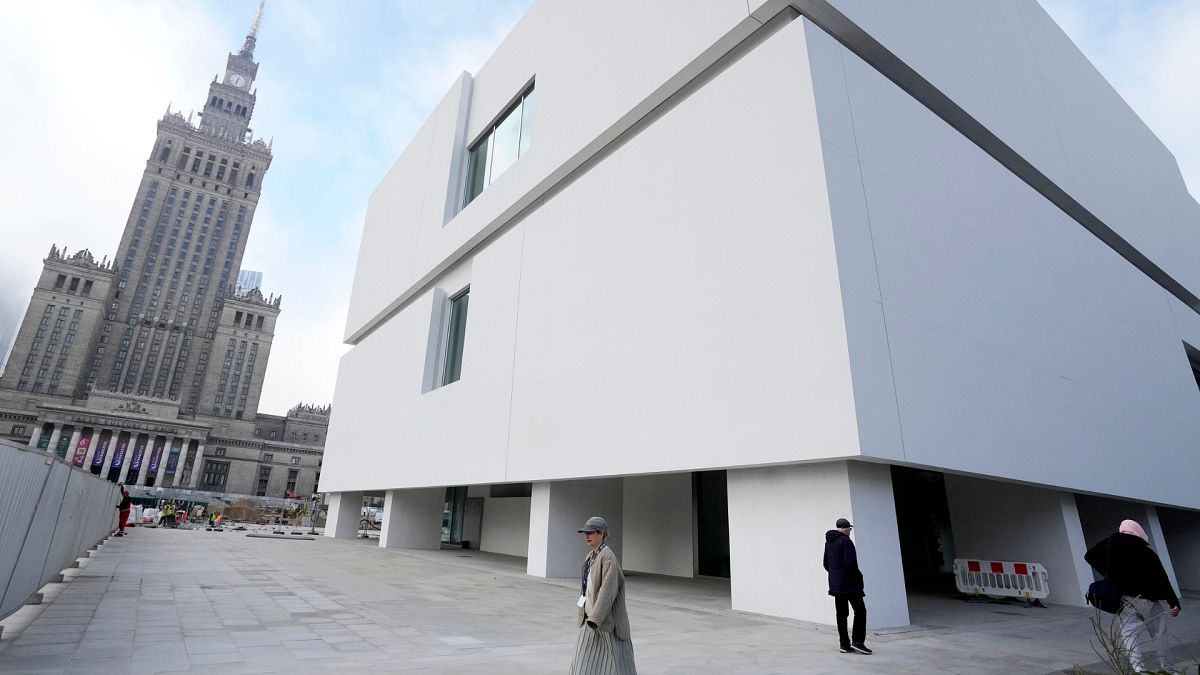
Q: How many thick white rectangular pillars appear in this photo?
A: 6